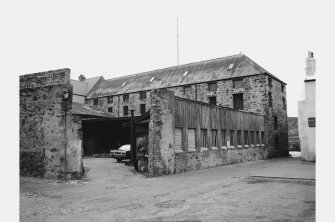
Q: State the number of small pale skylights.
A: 4